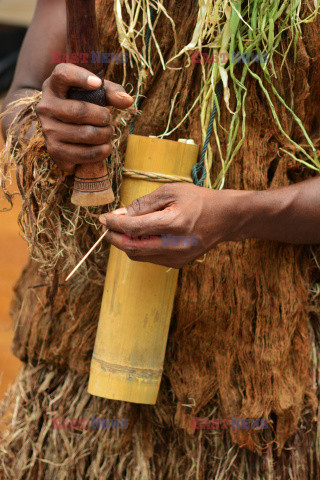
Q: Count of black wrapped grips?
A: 1